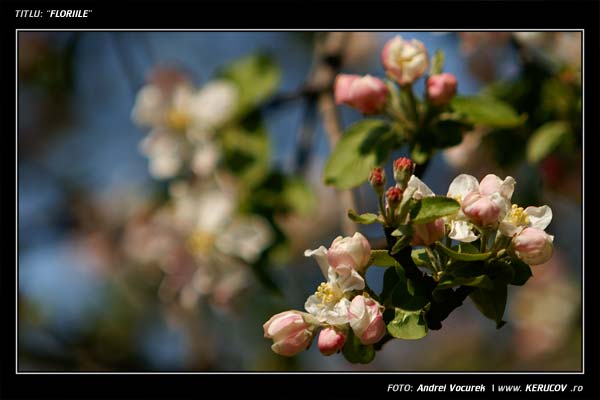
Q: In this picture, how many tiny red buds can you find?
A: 3